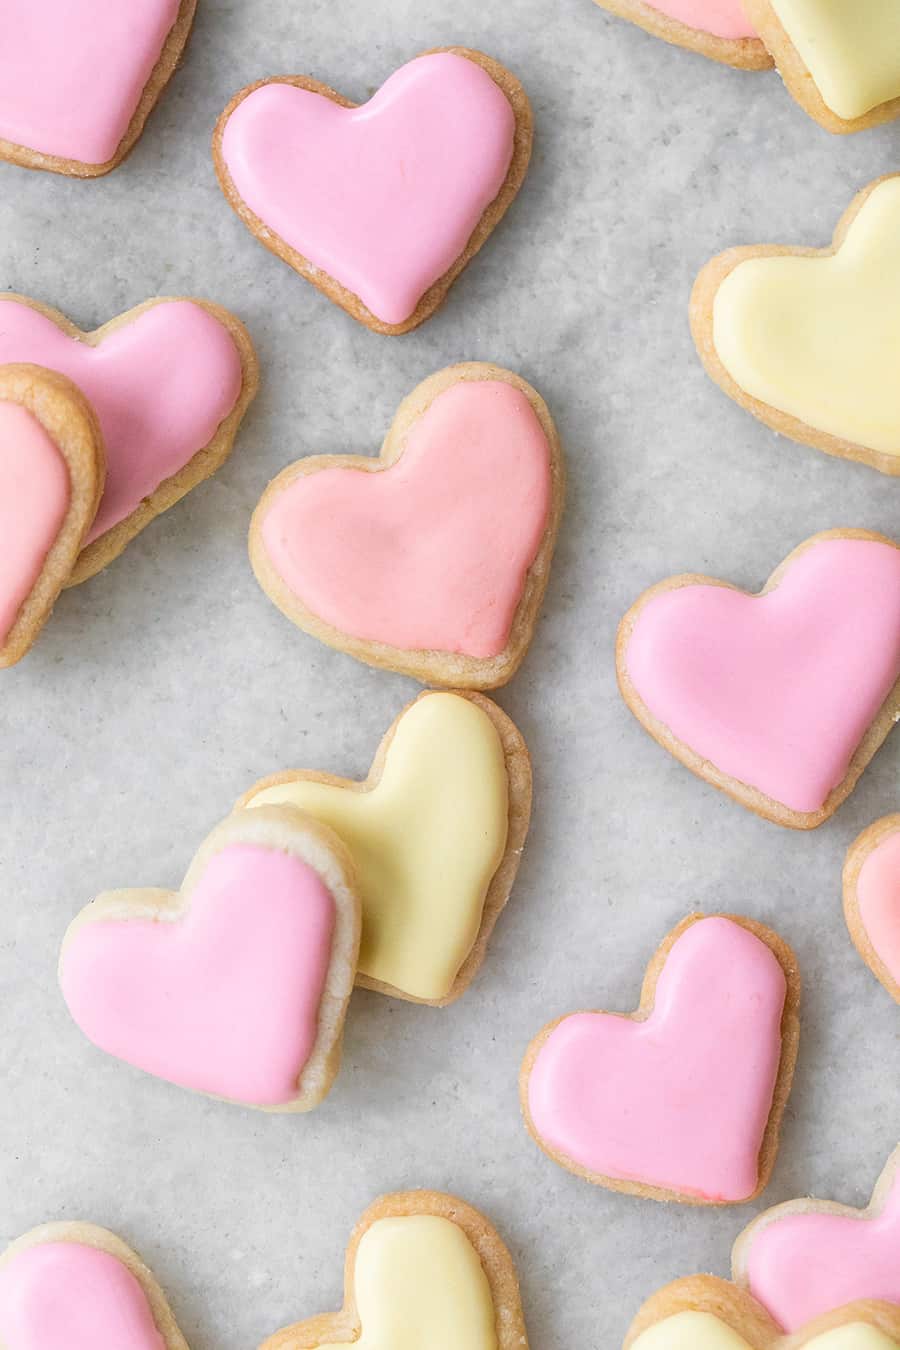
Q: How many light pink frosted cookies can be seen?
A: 8